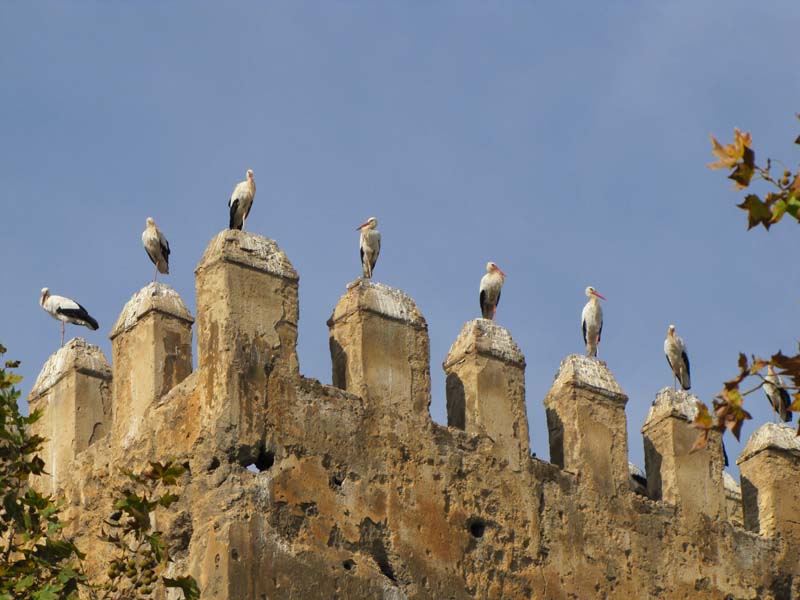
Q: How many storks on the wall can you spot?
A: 8